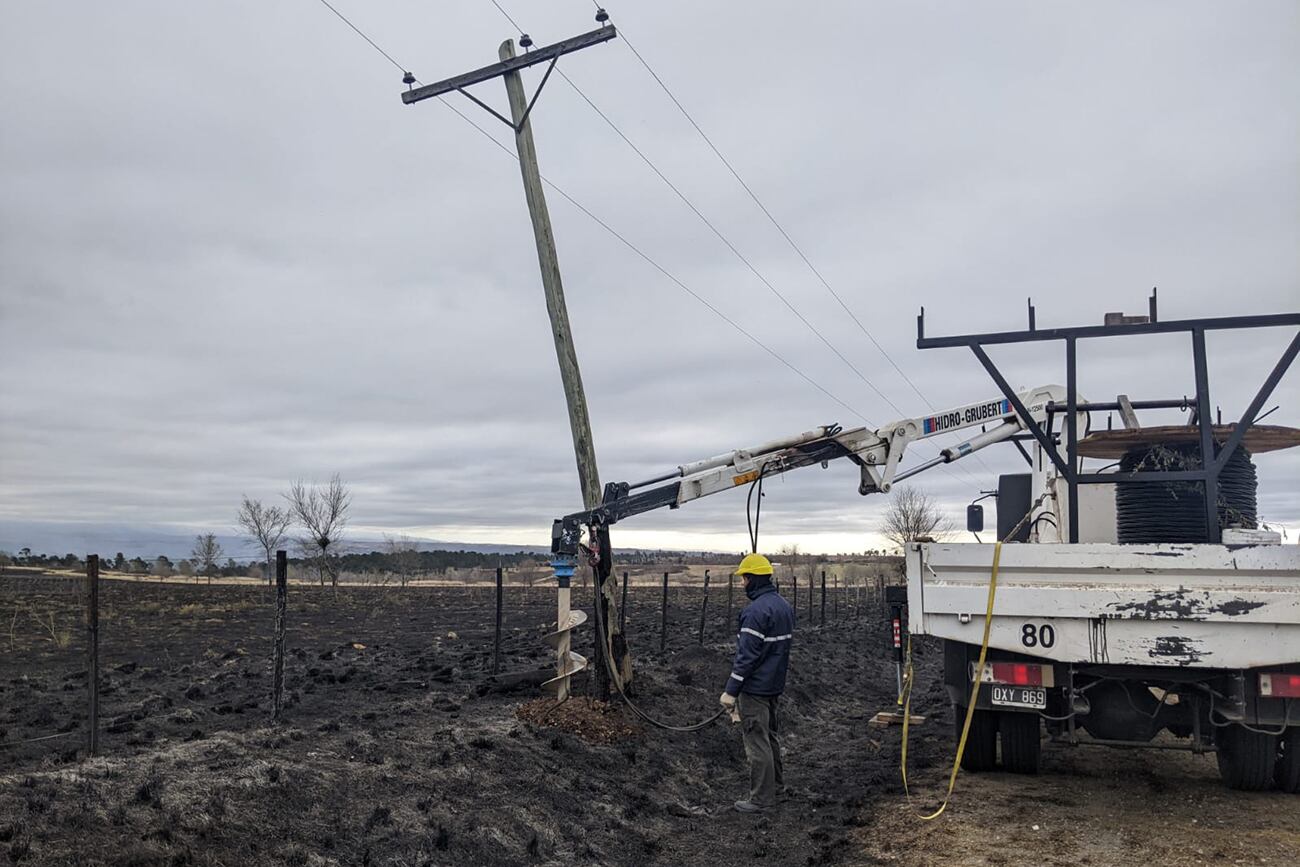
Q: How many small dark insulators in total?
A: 3